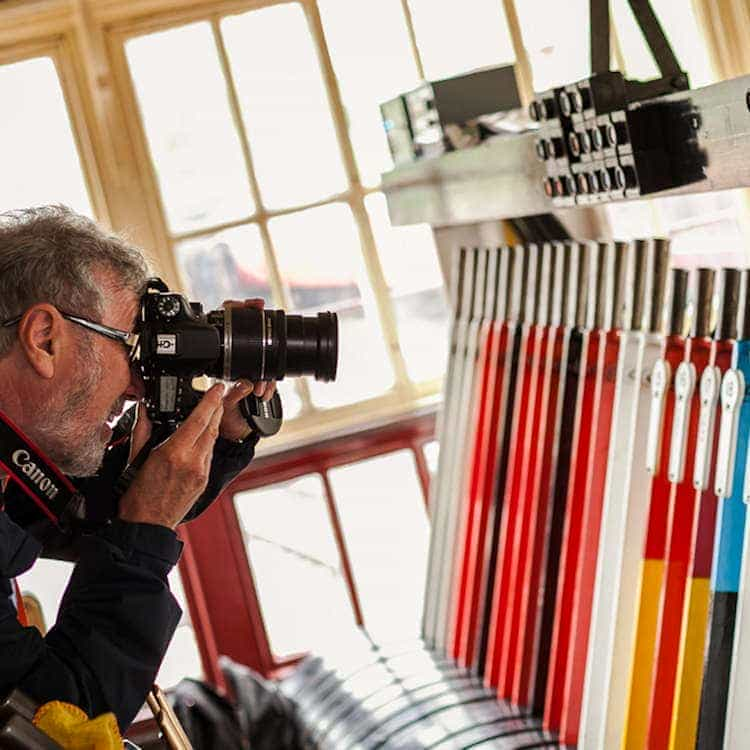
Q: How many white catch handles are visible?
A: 4